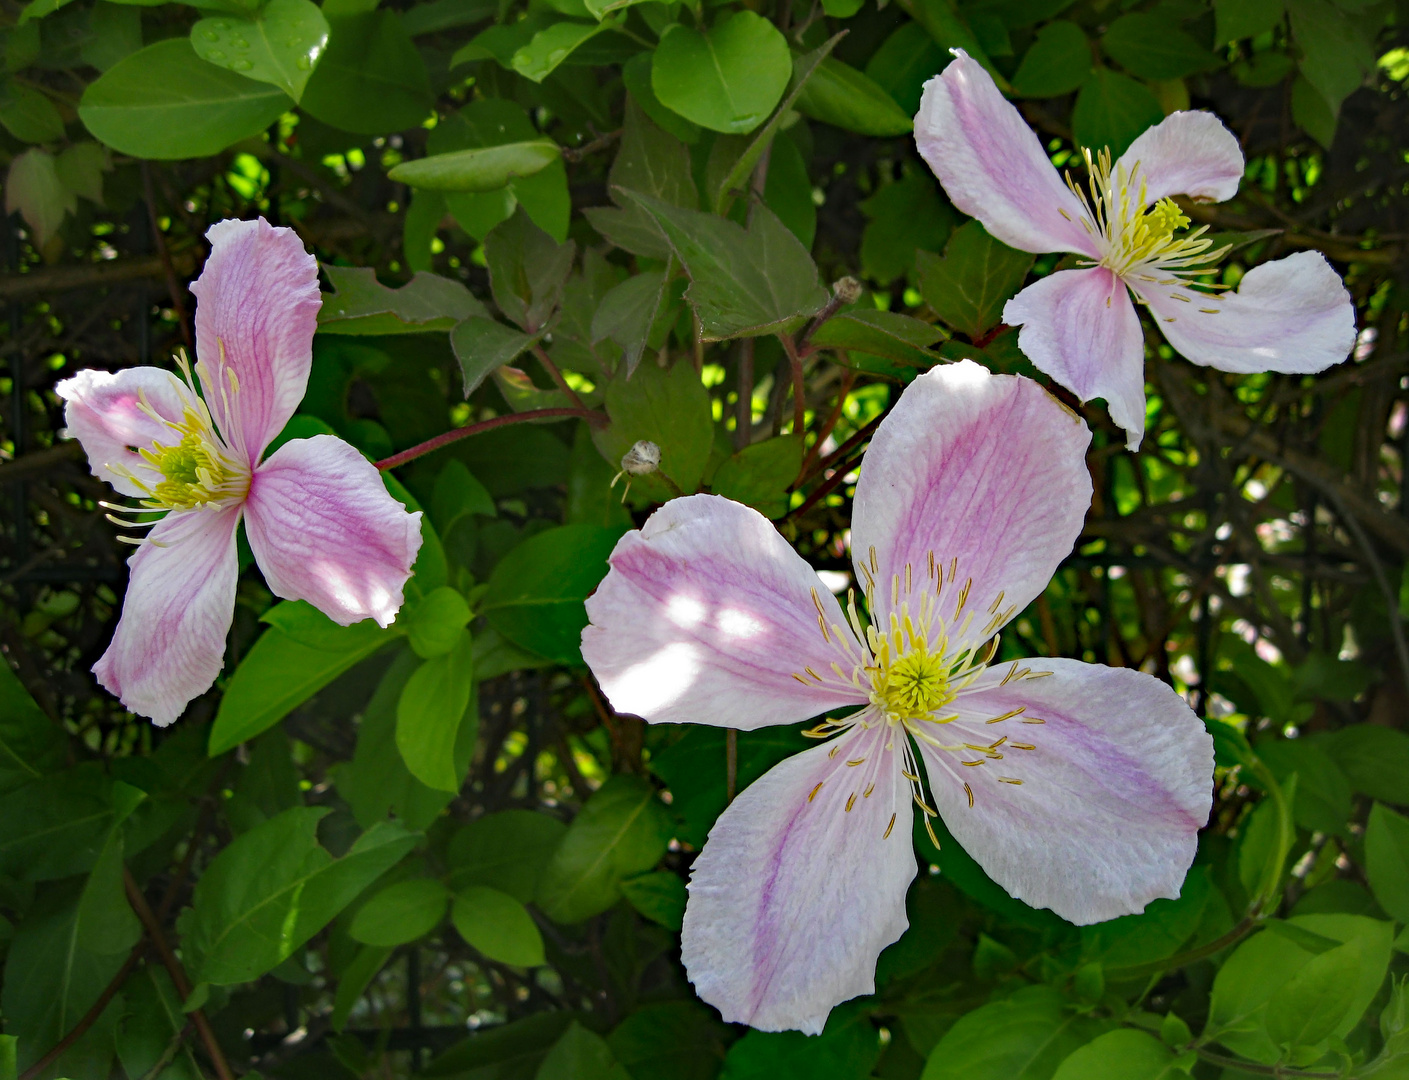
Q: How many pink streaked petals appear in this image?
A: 12